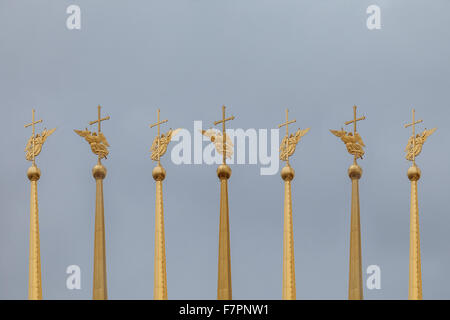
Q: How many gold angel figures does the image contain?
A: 7